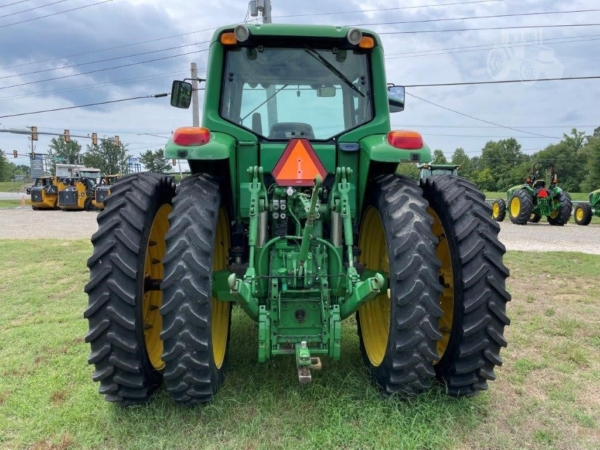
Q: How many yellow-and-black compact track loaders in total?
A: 3